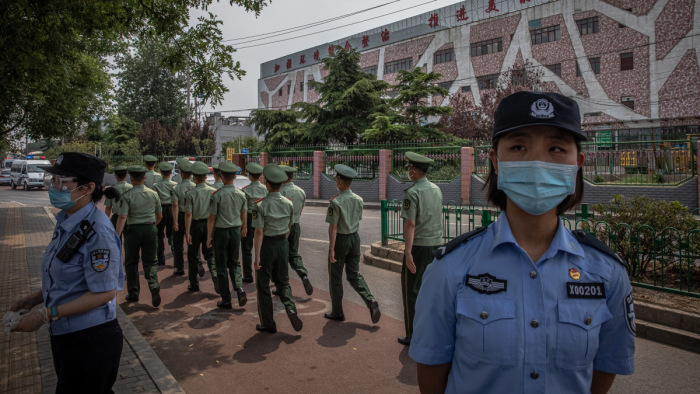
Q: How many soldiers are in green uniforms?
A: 14